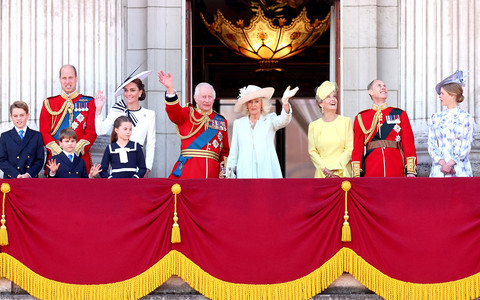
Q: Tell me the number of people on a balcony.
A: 10